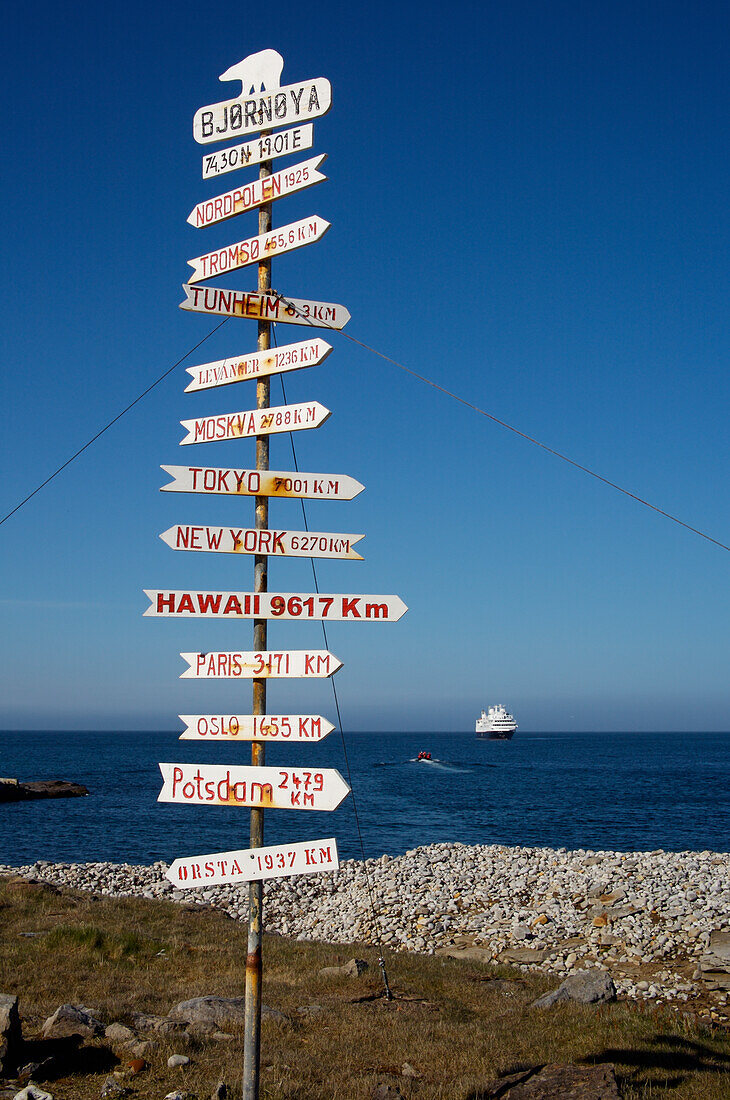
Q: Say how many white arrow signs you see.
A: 12